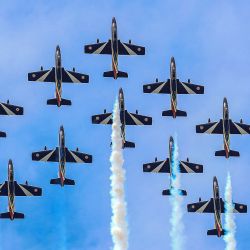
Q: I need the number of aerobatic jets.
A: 10